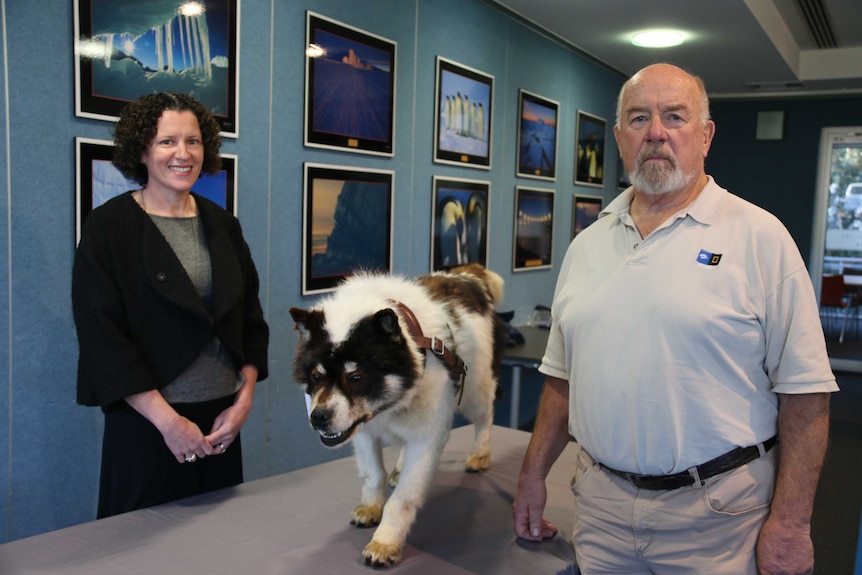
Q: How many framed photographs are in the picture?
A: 11